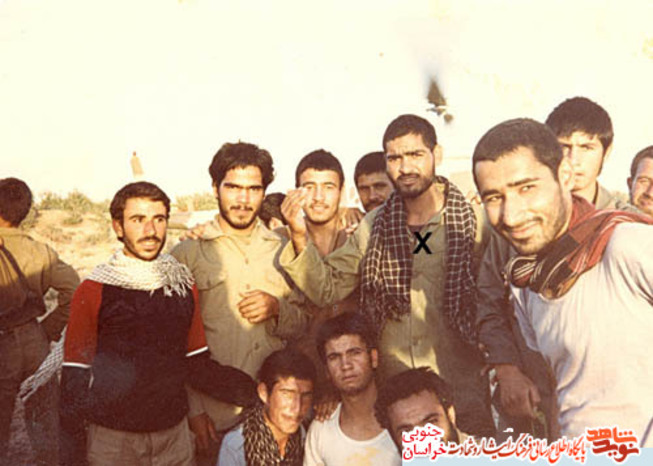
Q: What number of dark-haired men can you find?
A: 13